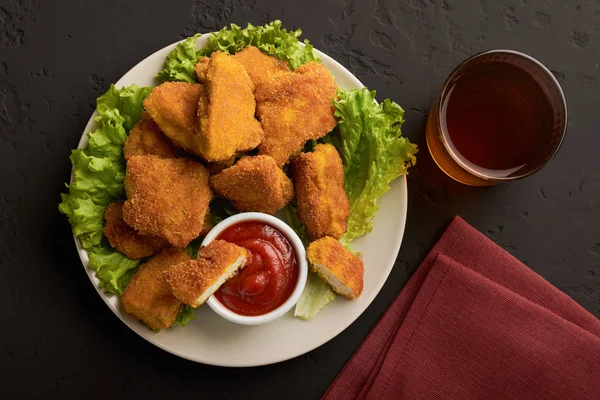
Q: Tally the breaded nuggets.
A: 12